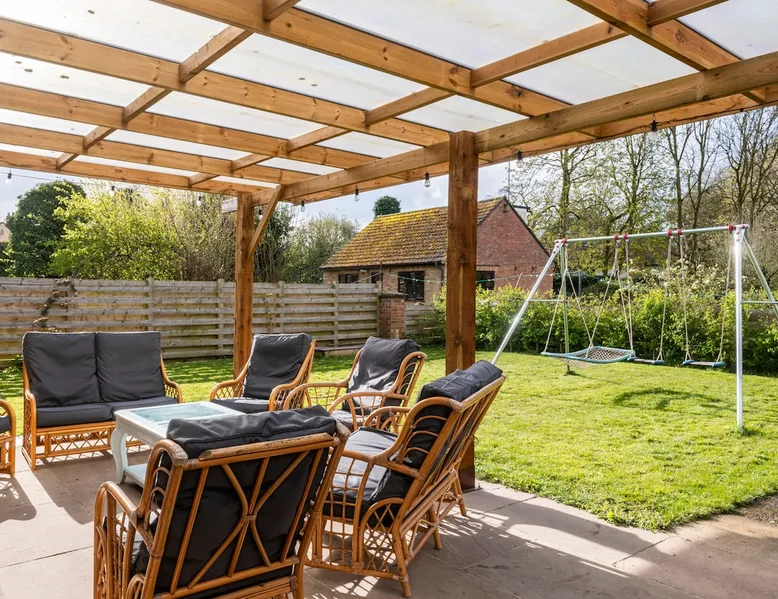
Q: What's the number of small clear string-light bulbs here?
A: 9